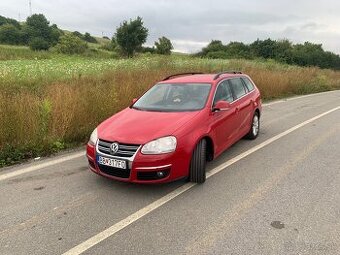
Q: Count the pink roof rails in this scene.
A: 0